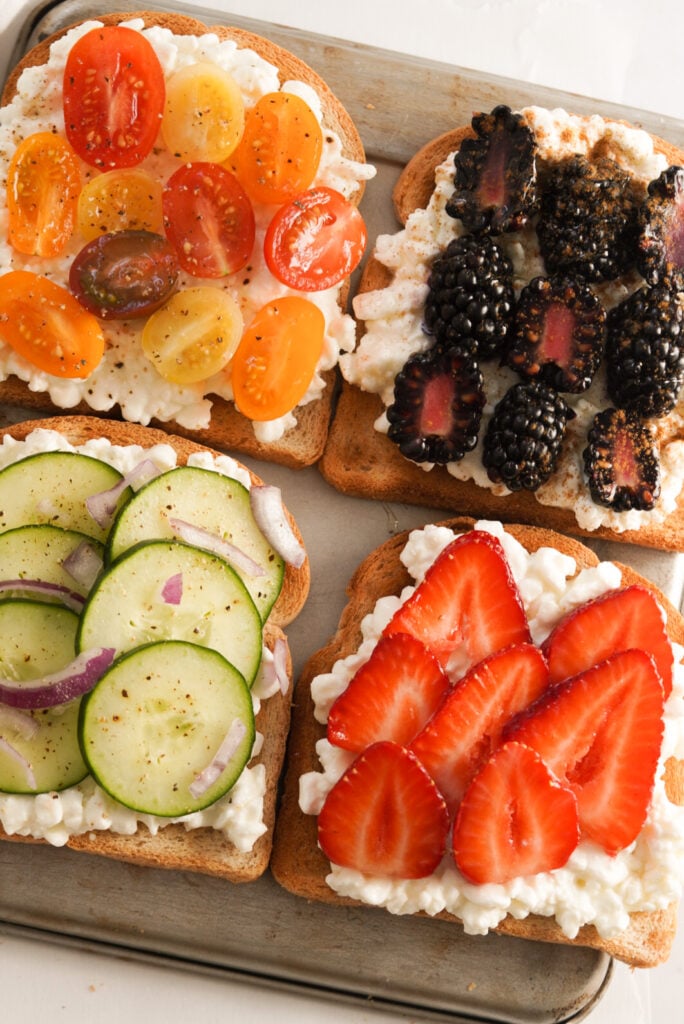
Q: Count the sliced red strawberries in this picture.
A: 7